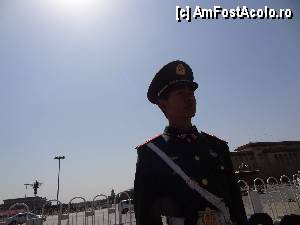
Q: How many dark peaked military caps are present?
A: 1